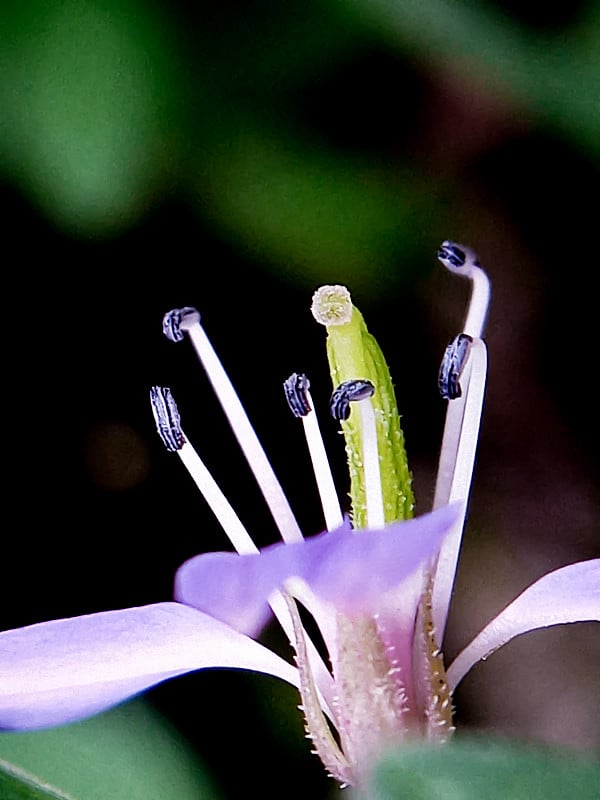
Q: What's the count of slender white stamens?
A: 6